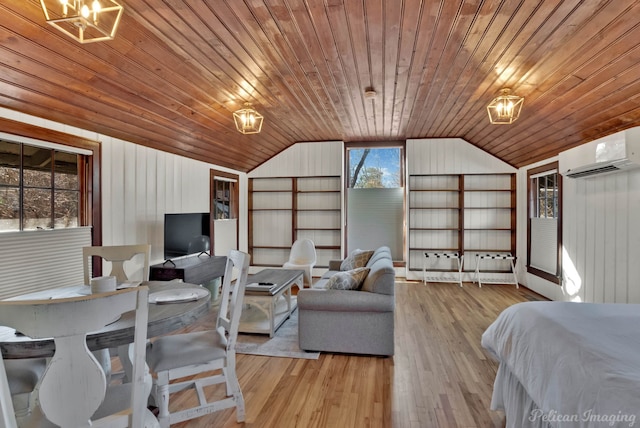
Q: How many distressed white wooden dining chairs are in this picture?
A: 4